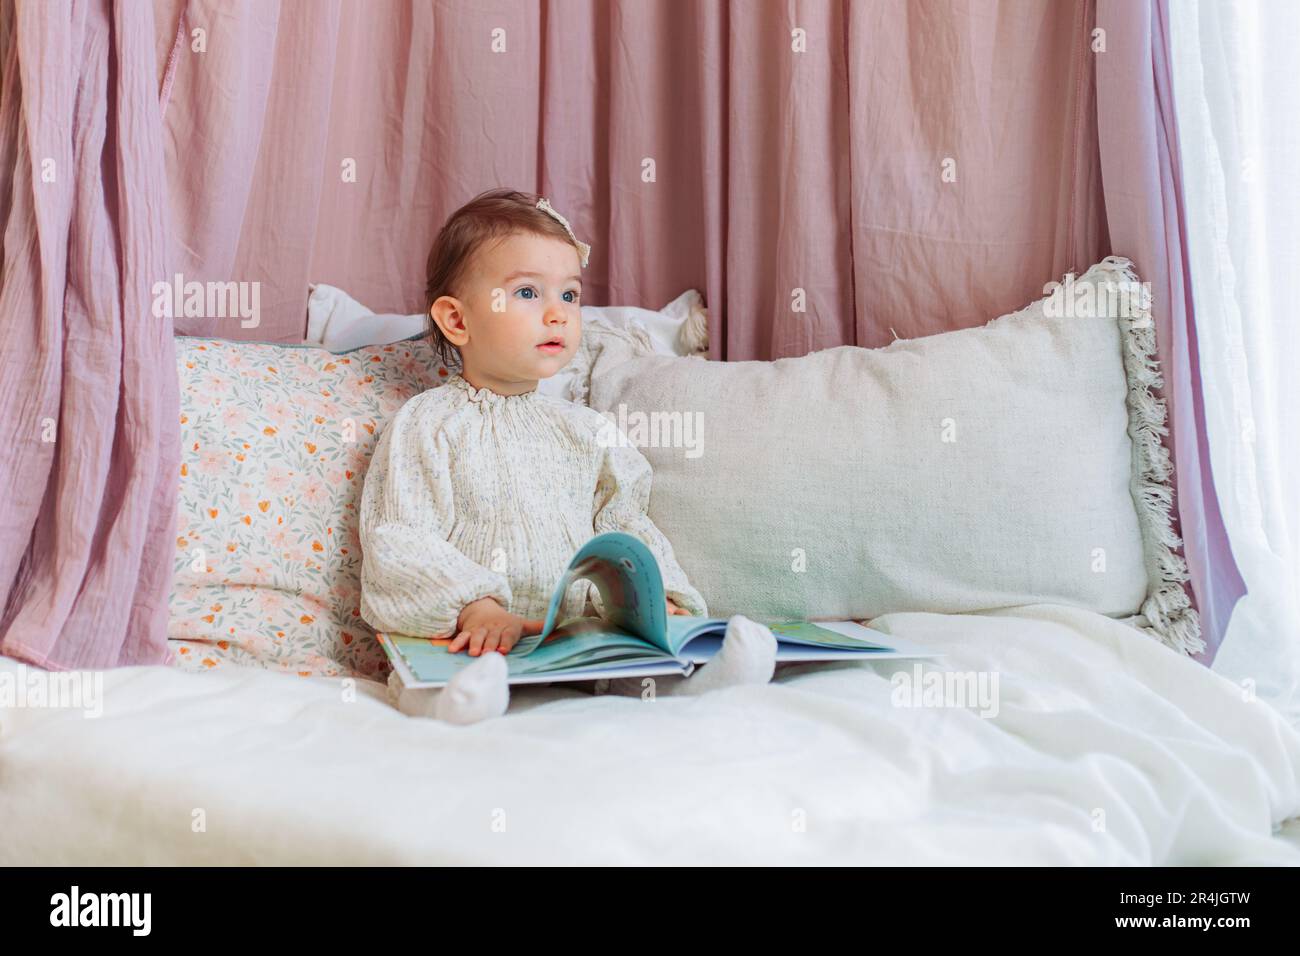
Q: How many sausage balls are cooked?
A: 0